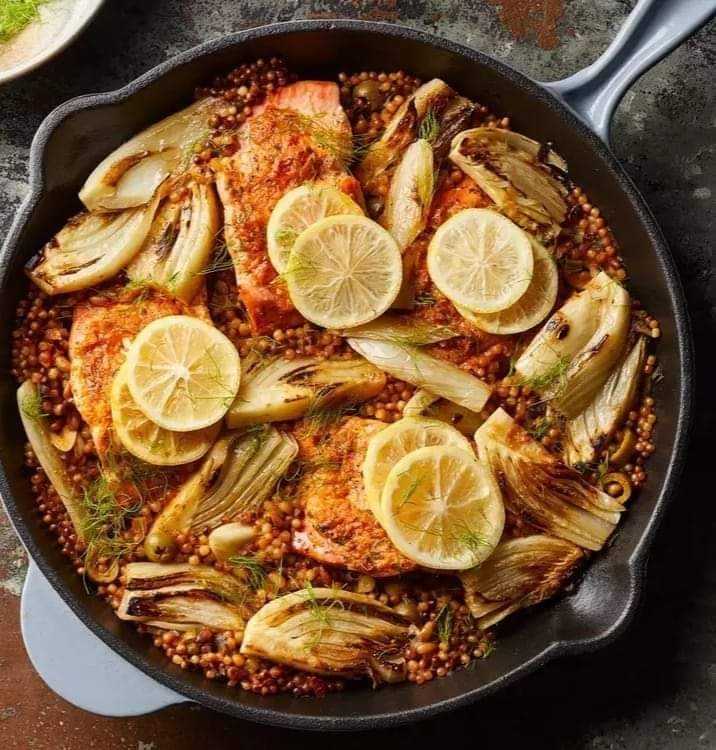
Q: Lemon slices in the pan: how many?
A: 8